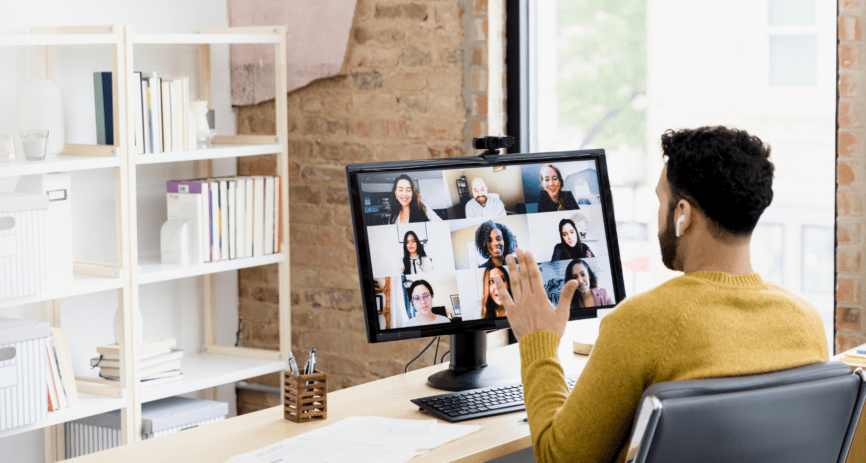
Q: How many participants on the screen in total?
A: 9